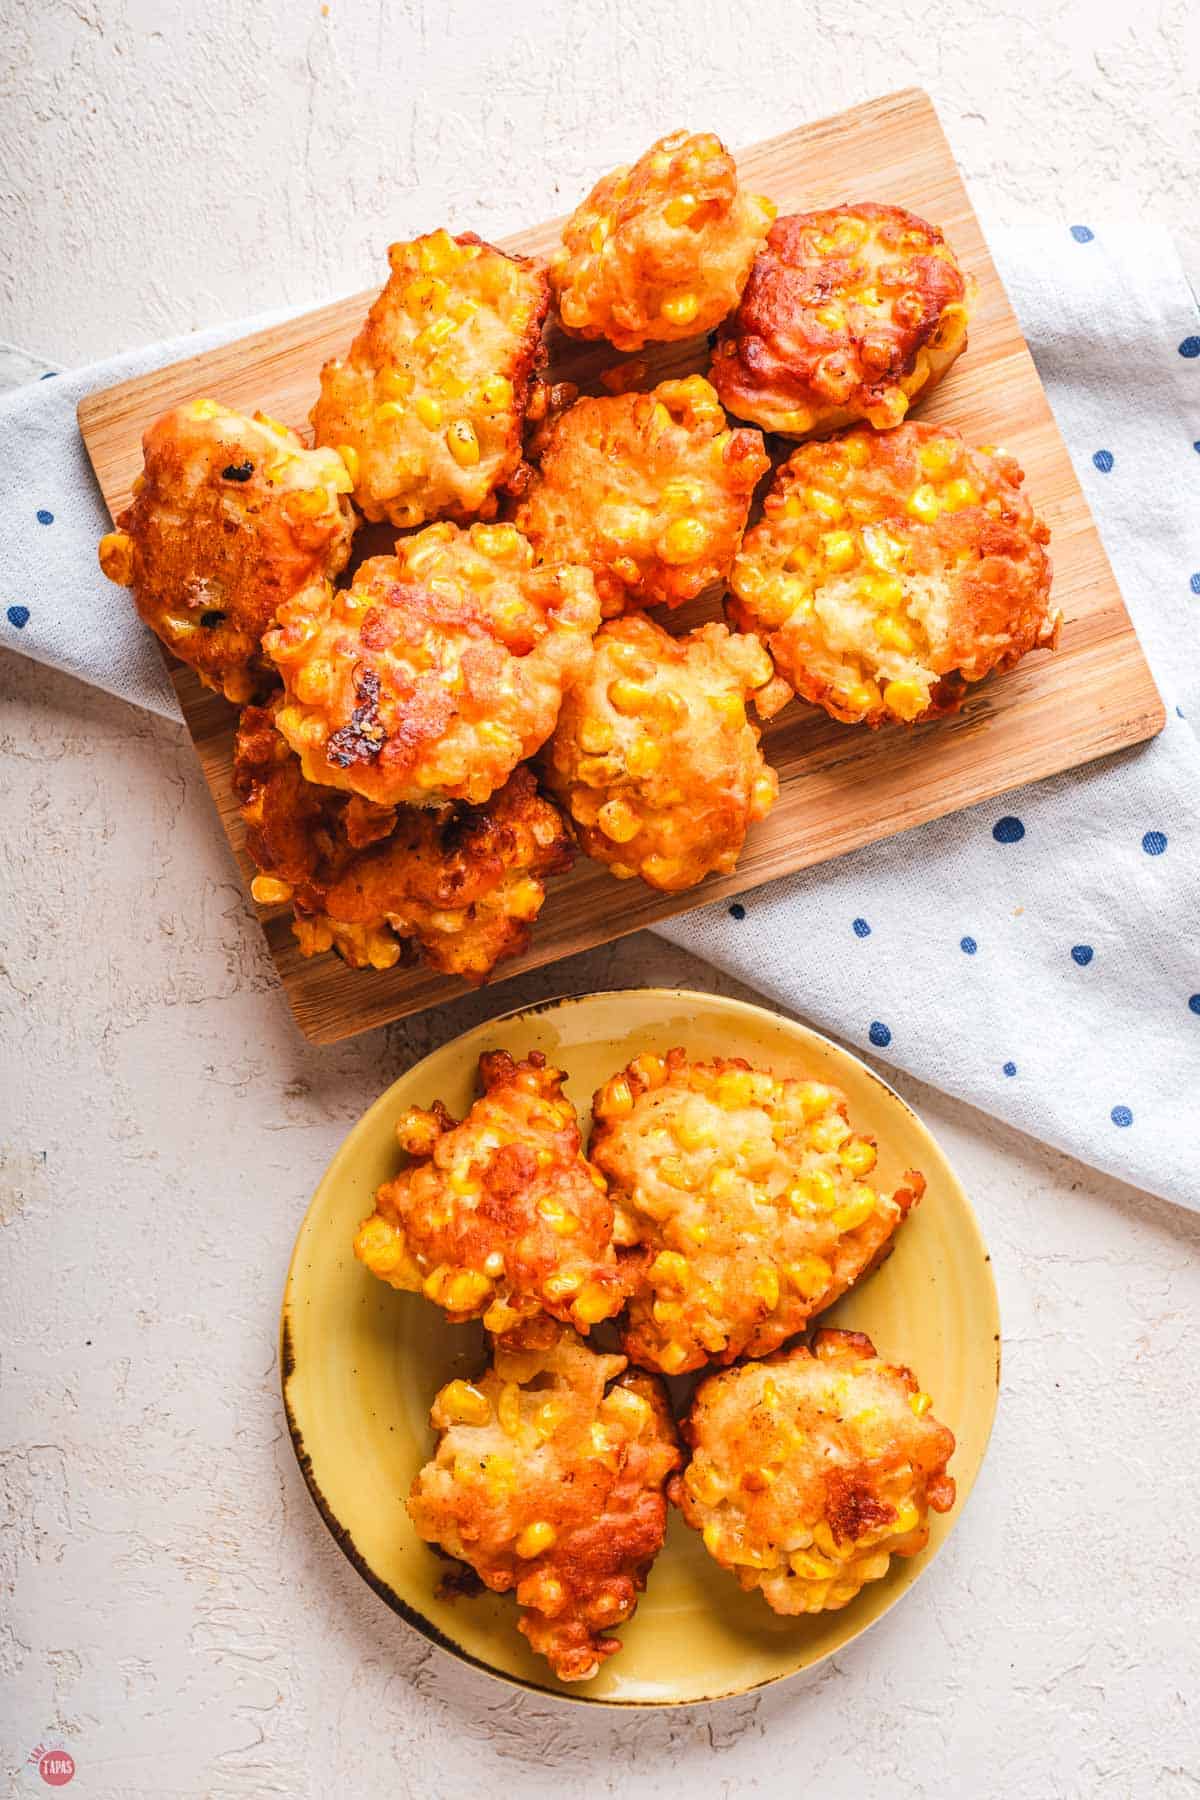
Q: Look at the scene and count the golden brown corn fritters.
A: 13